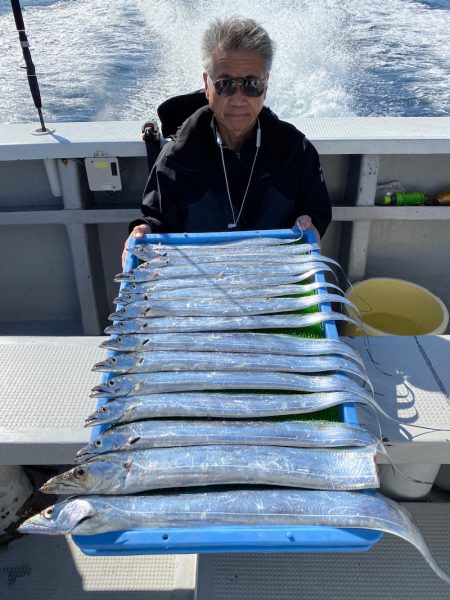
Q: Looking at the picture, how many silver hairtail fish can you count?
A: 15